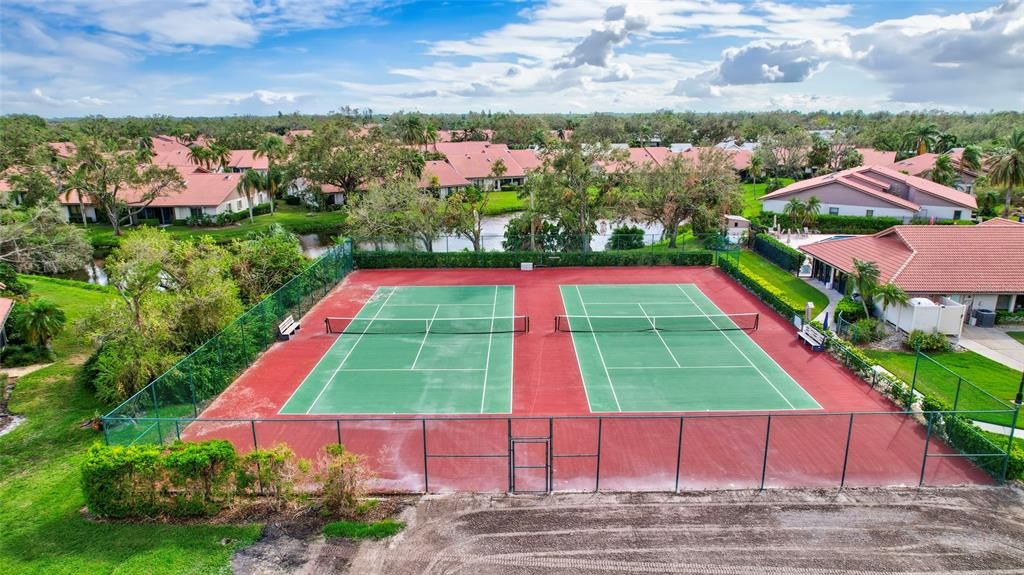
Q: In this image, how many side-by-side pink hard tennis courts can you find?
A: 2